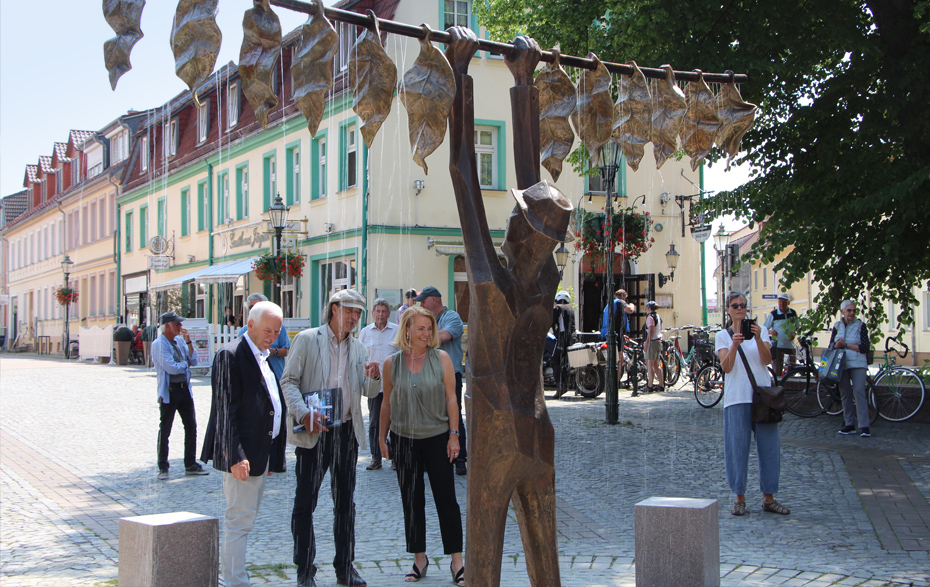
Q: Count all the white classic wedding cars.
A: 0